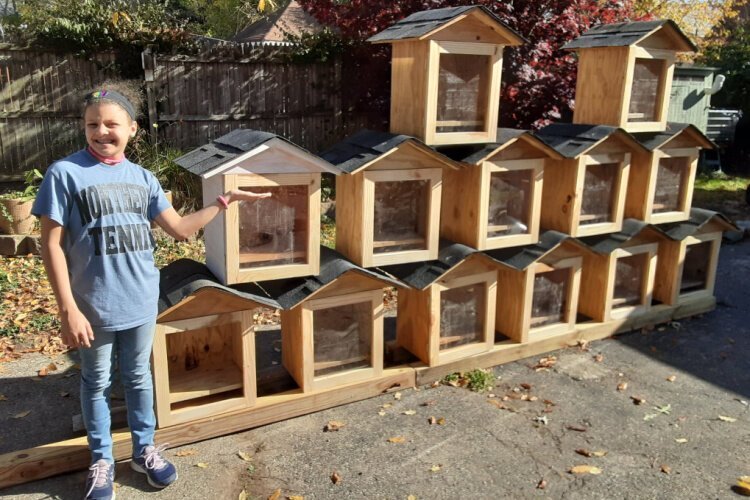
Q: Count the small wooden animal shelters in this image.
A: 13